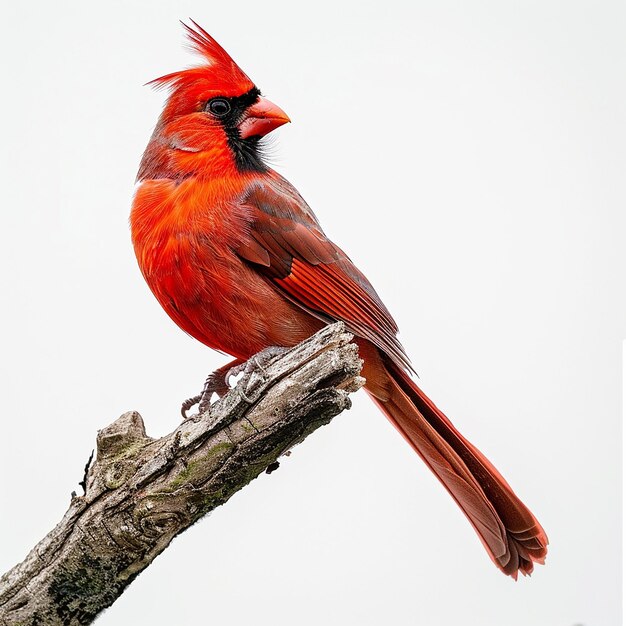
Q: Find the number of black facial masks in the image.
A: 1